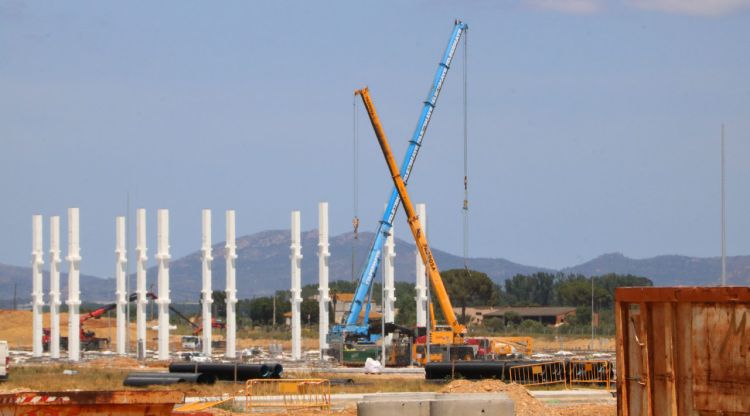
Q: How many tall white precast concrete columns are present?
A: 12